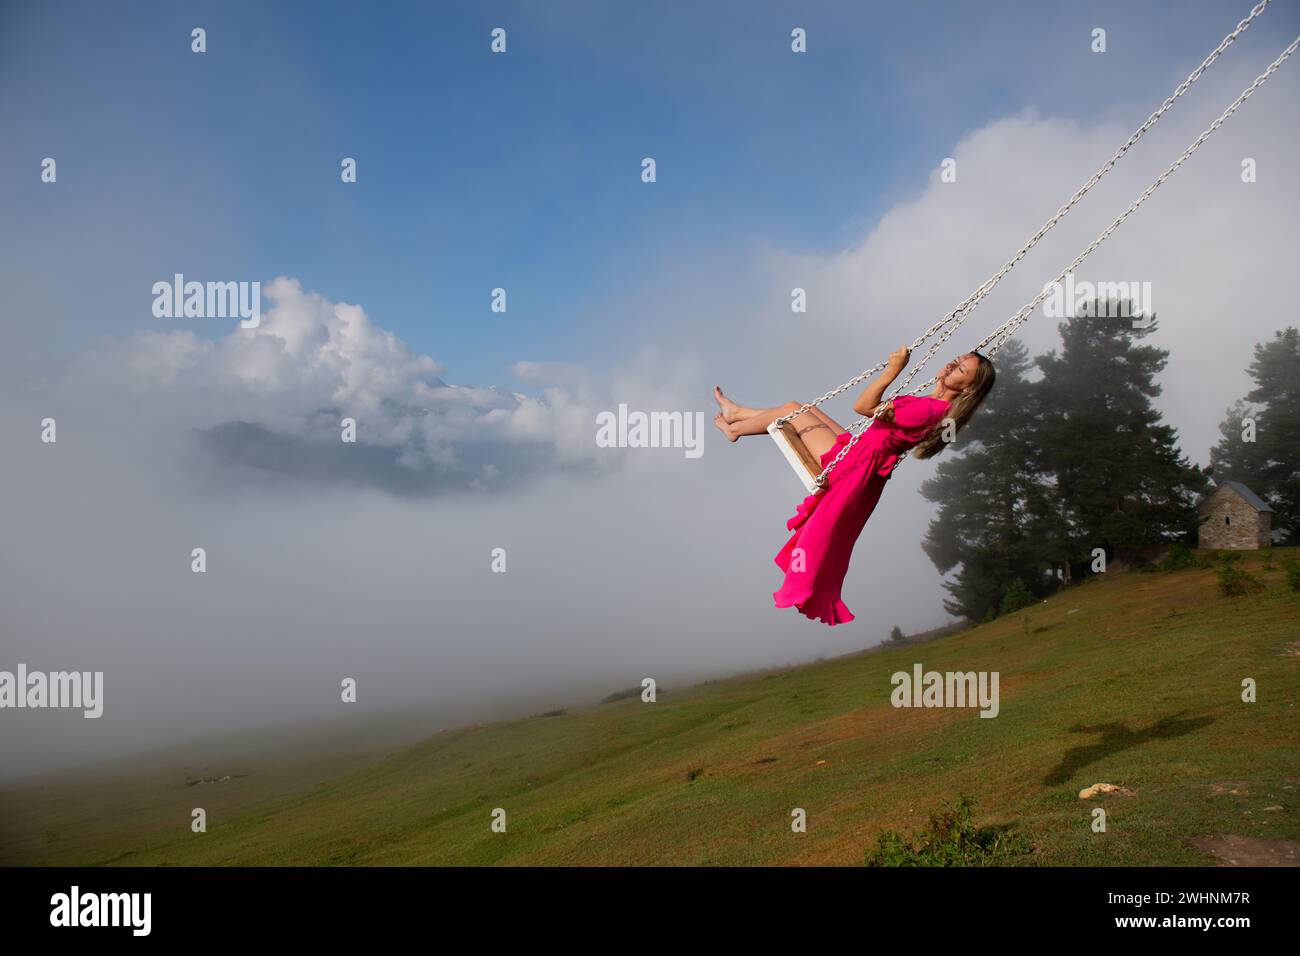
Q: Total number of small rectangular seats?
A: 1